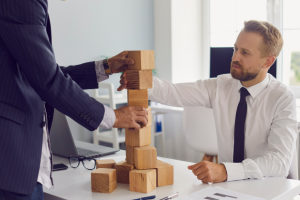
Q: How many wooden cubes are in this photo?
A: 12